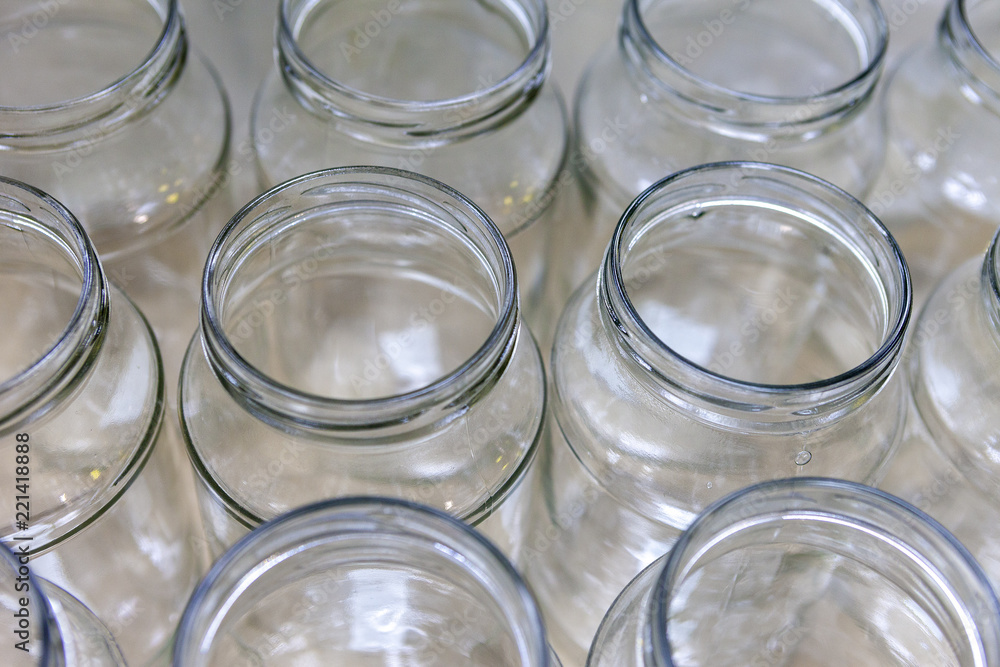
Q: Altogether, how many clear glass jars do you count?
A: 11